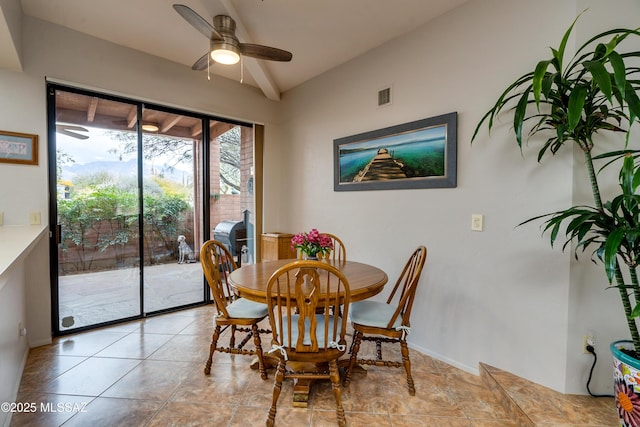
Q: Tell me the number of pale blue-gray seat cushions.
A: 3